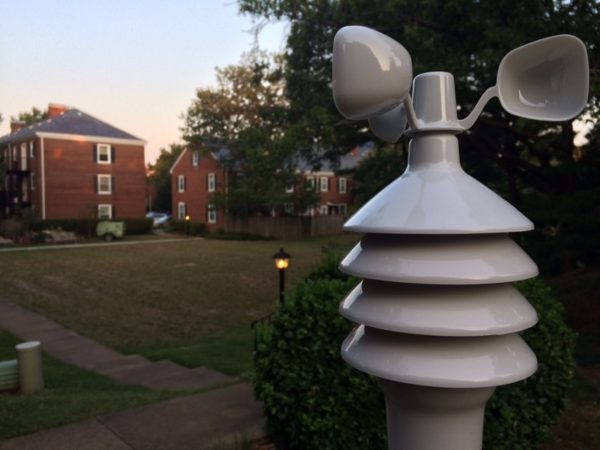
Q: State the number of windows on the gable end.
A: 5